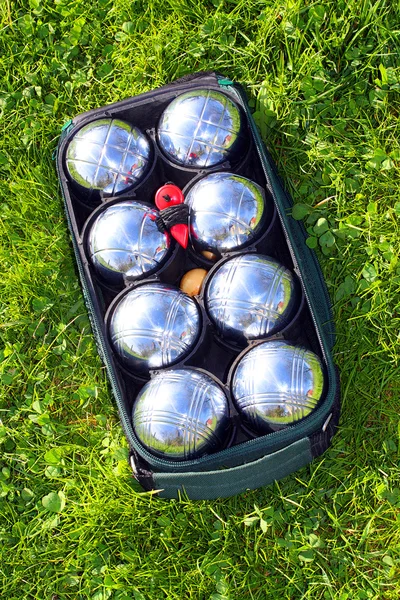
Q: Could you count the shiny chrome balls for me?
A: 8